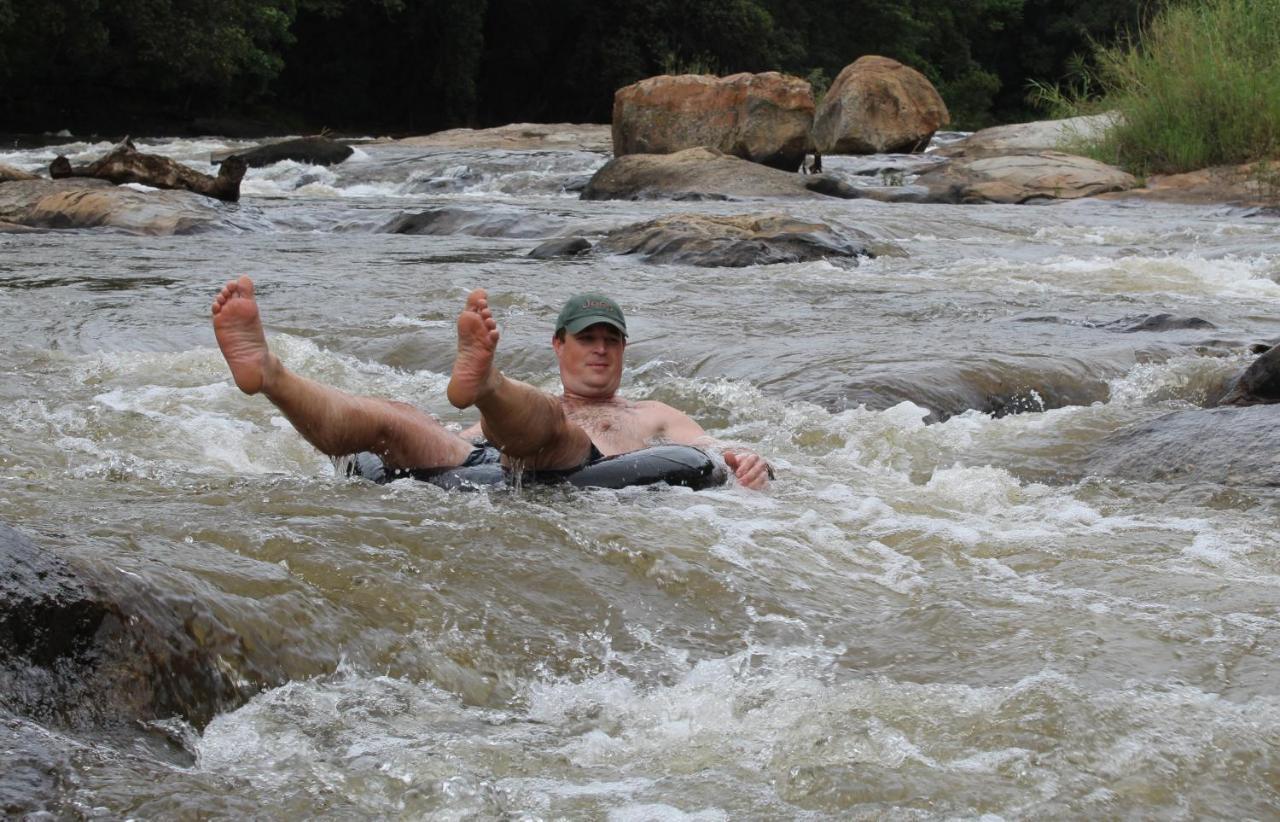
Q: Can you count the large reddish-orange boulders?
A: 2